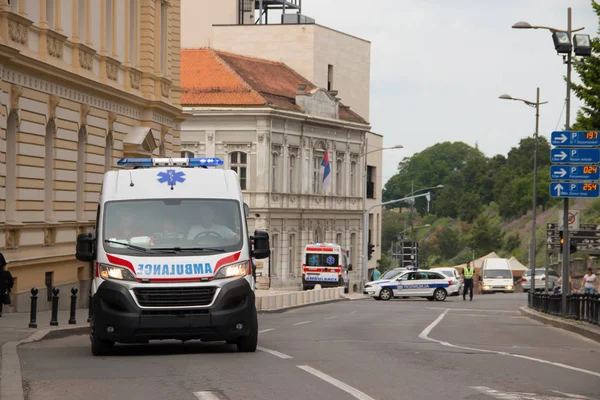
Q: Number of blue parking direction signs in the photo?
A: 4